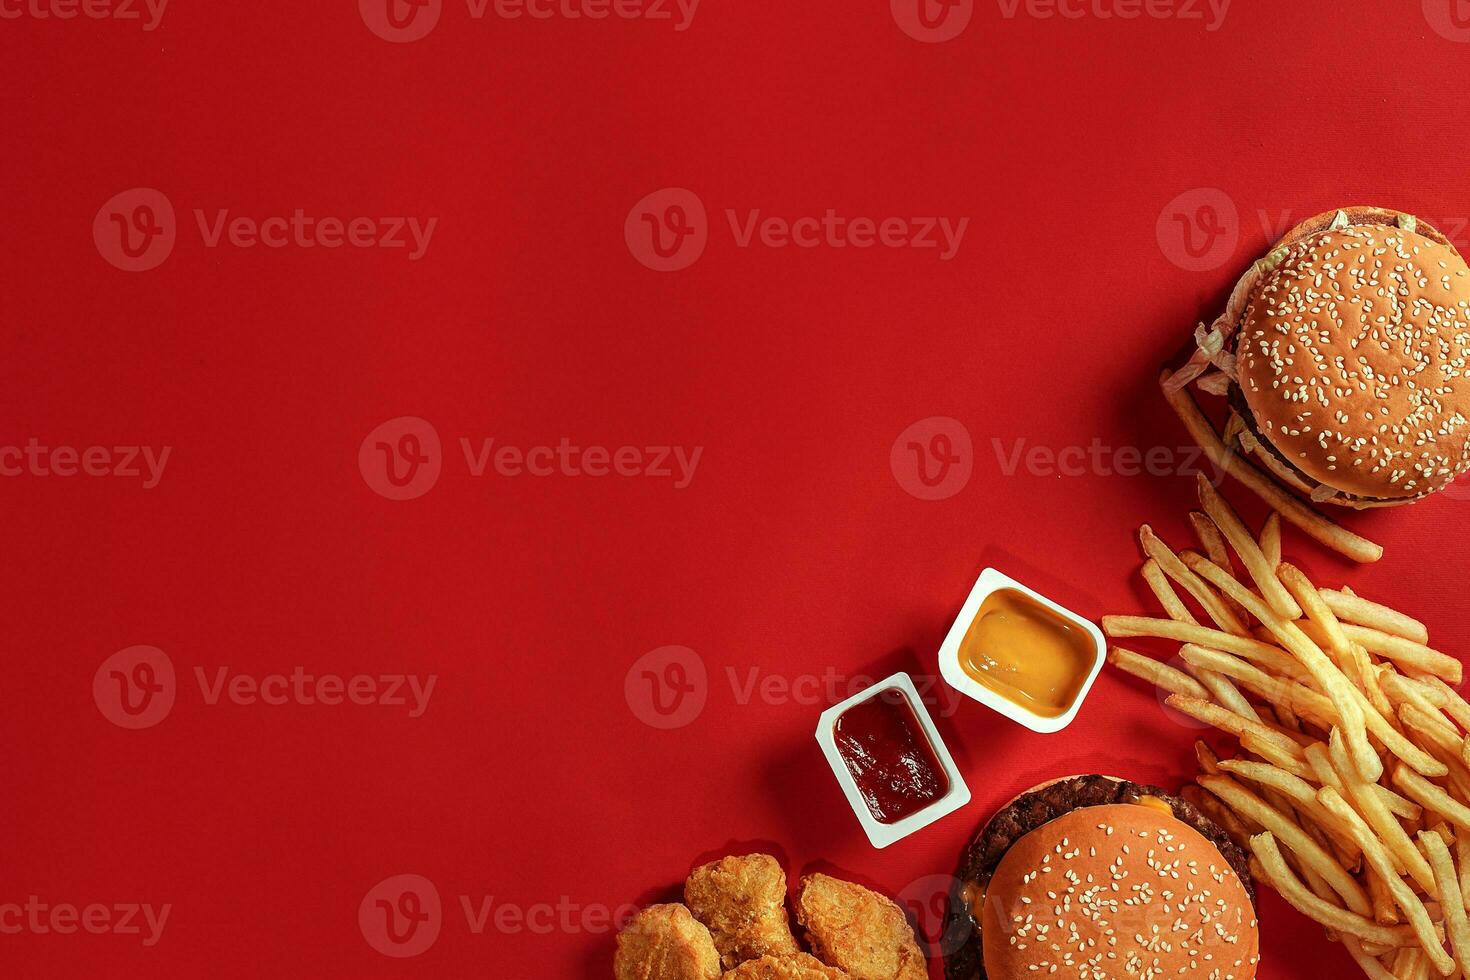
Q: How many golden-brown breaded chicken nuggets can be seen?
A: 4